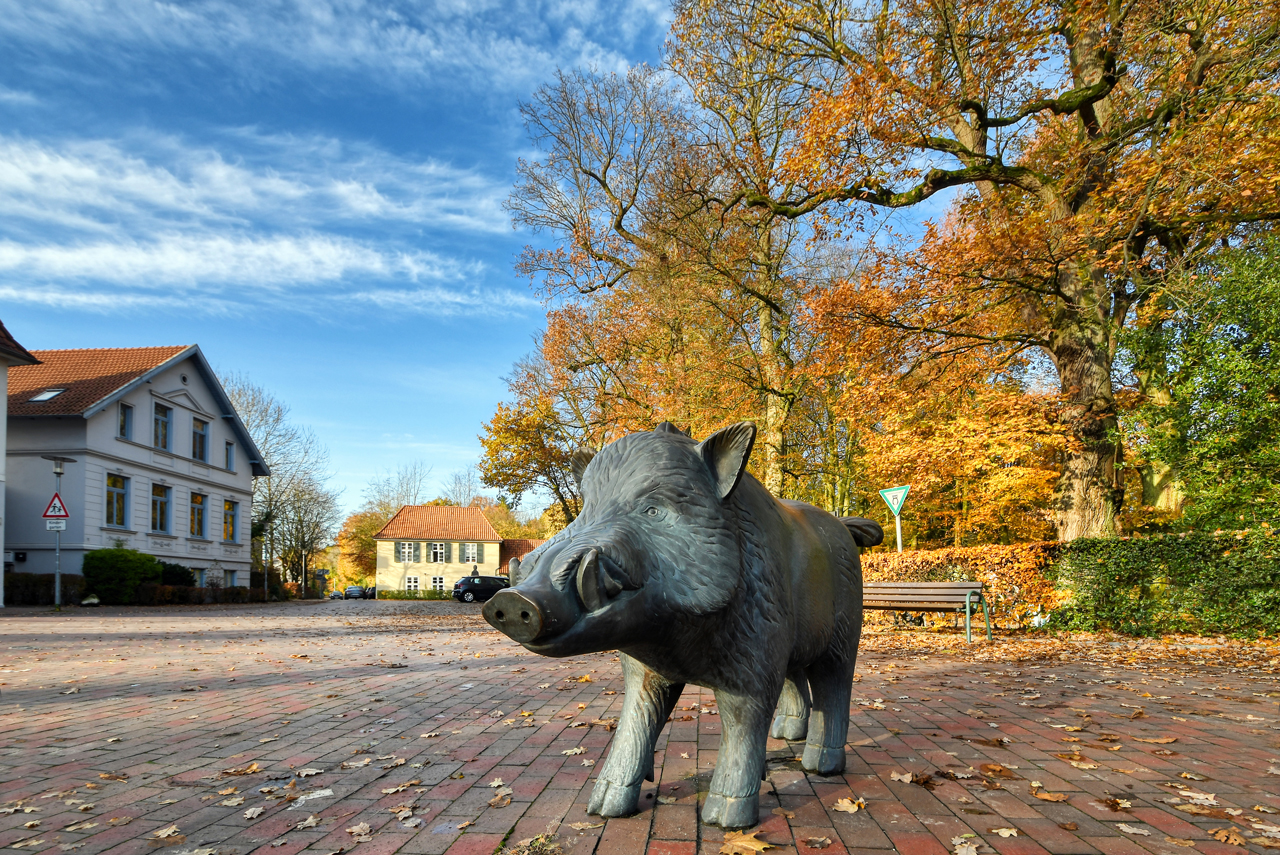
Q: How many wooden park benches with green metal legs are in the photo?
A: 1